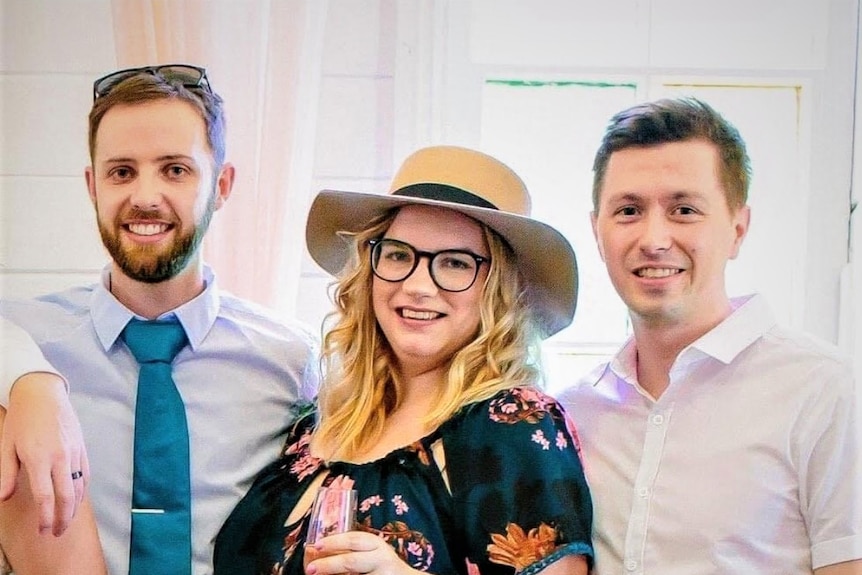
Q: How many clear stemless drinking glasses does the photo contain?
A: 1